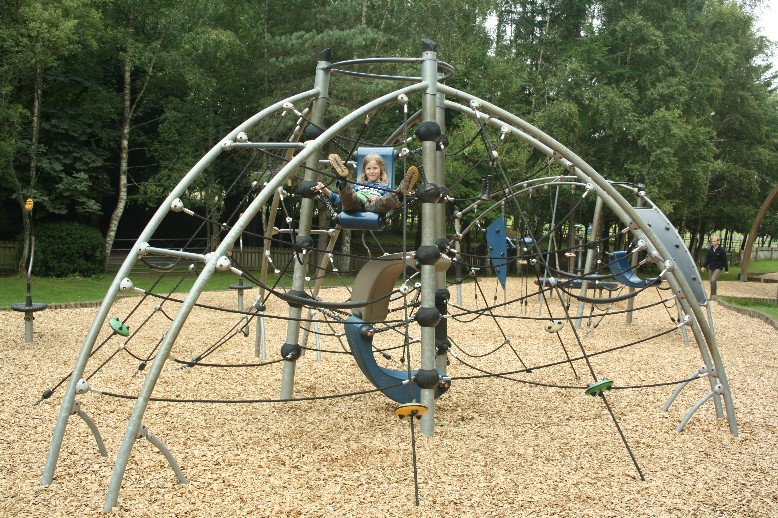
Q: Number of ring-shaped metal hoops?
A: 1